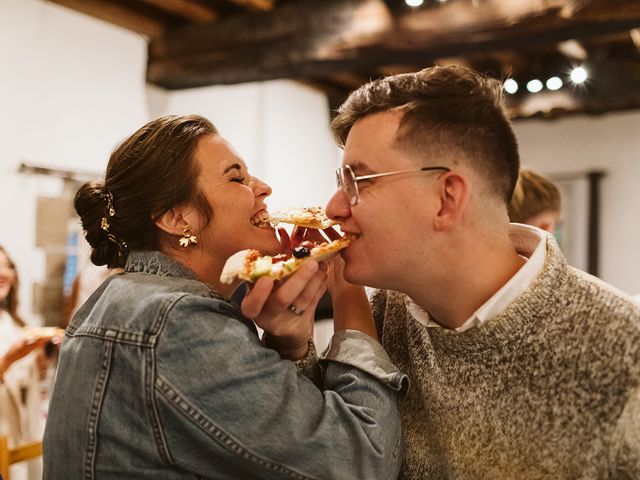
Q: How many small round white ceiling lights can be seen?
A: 5